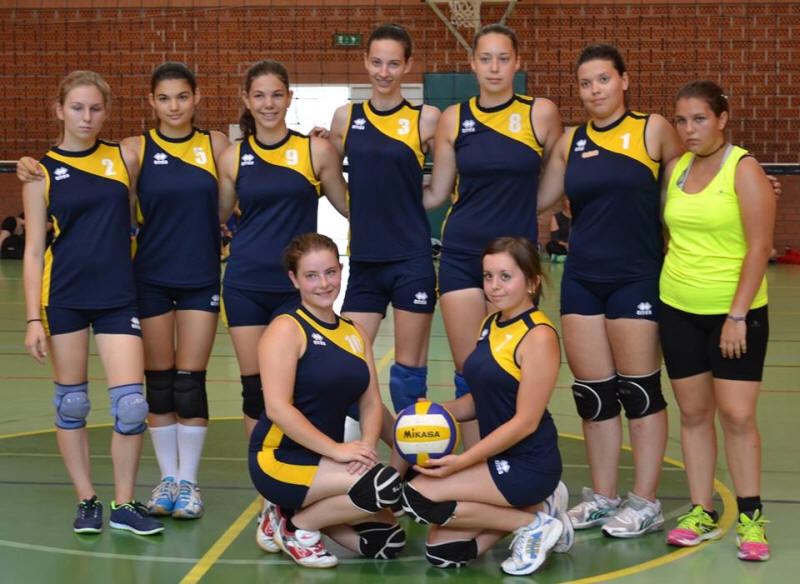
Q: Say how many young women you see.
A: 9